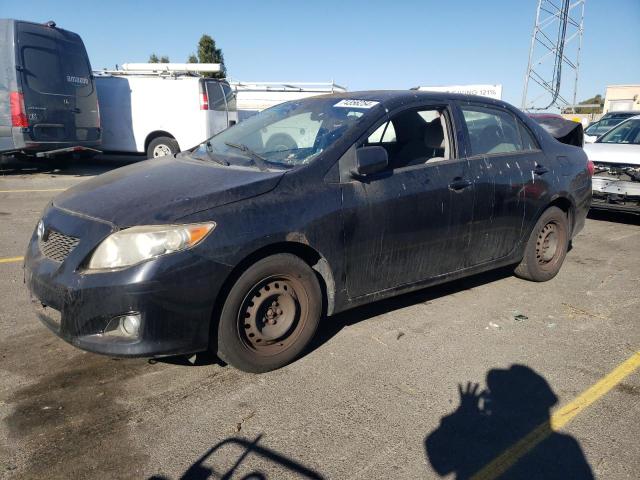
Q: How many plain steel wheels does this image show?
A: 2